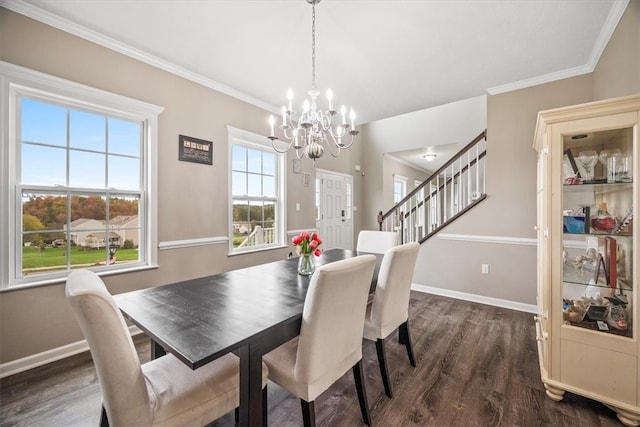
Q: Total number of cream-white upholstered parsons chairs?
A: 4